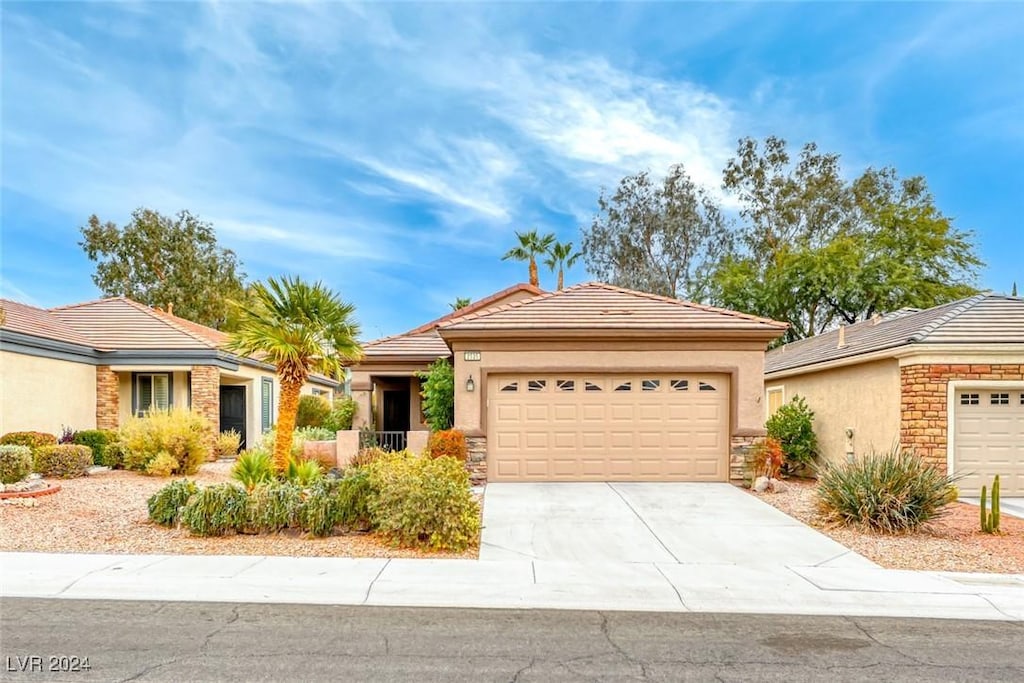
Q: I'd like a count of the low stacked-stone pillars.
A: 2